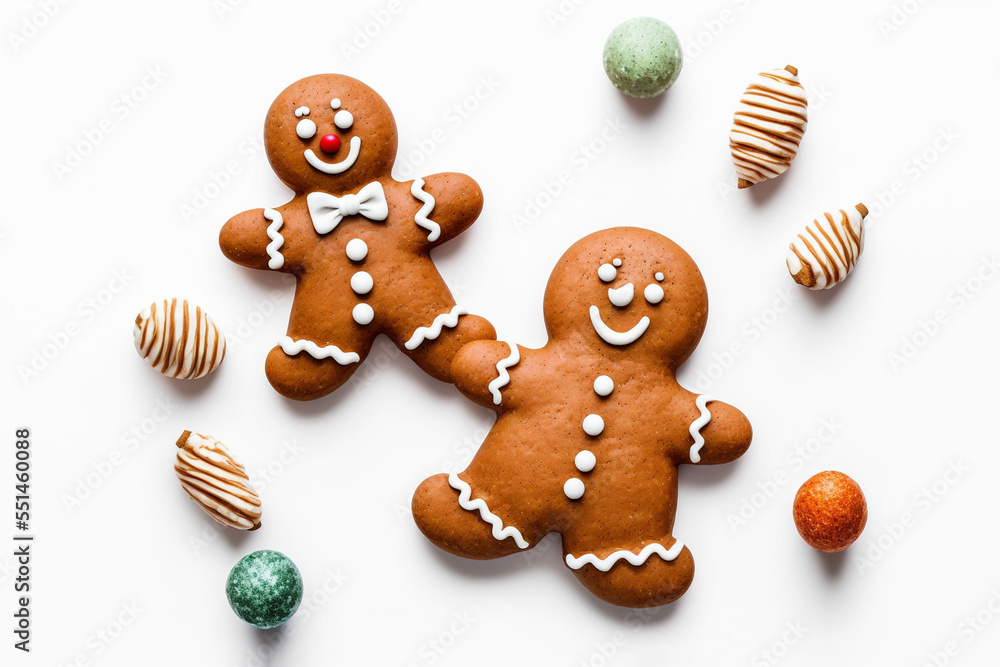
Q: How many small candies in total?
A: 7